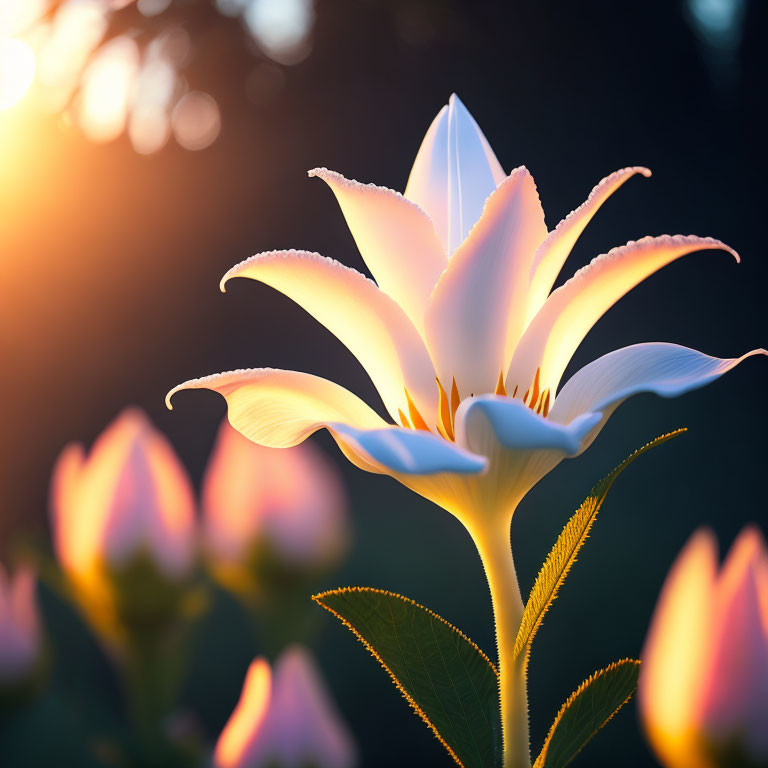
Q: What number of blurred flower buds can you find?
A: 5